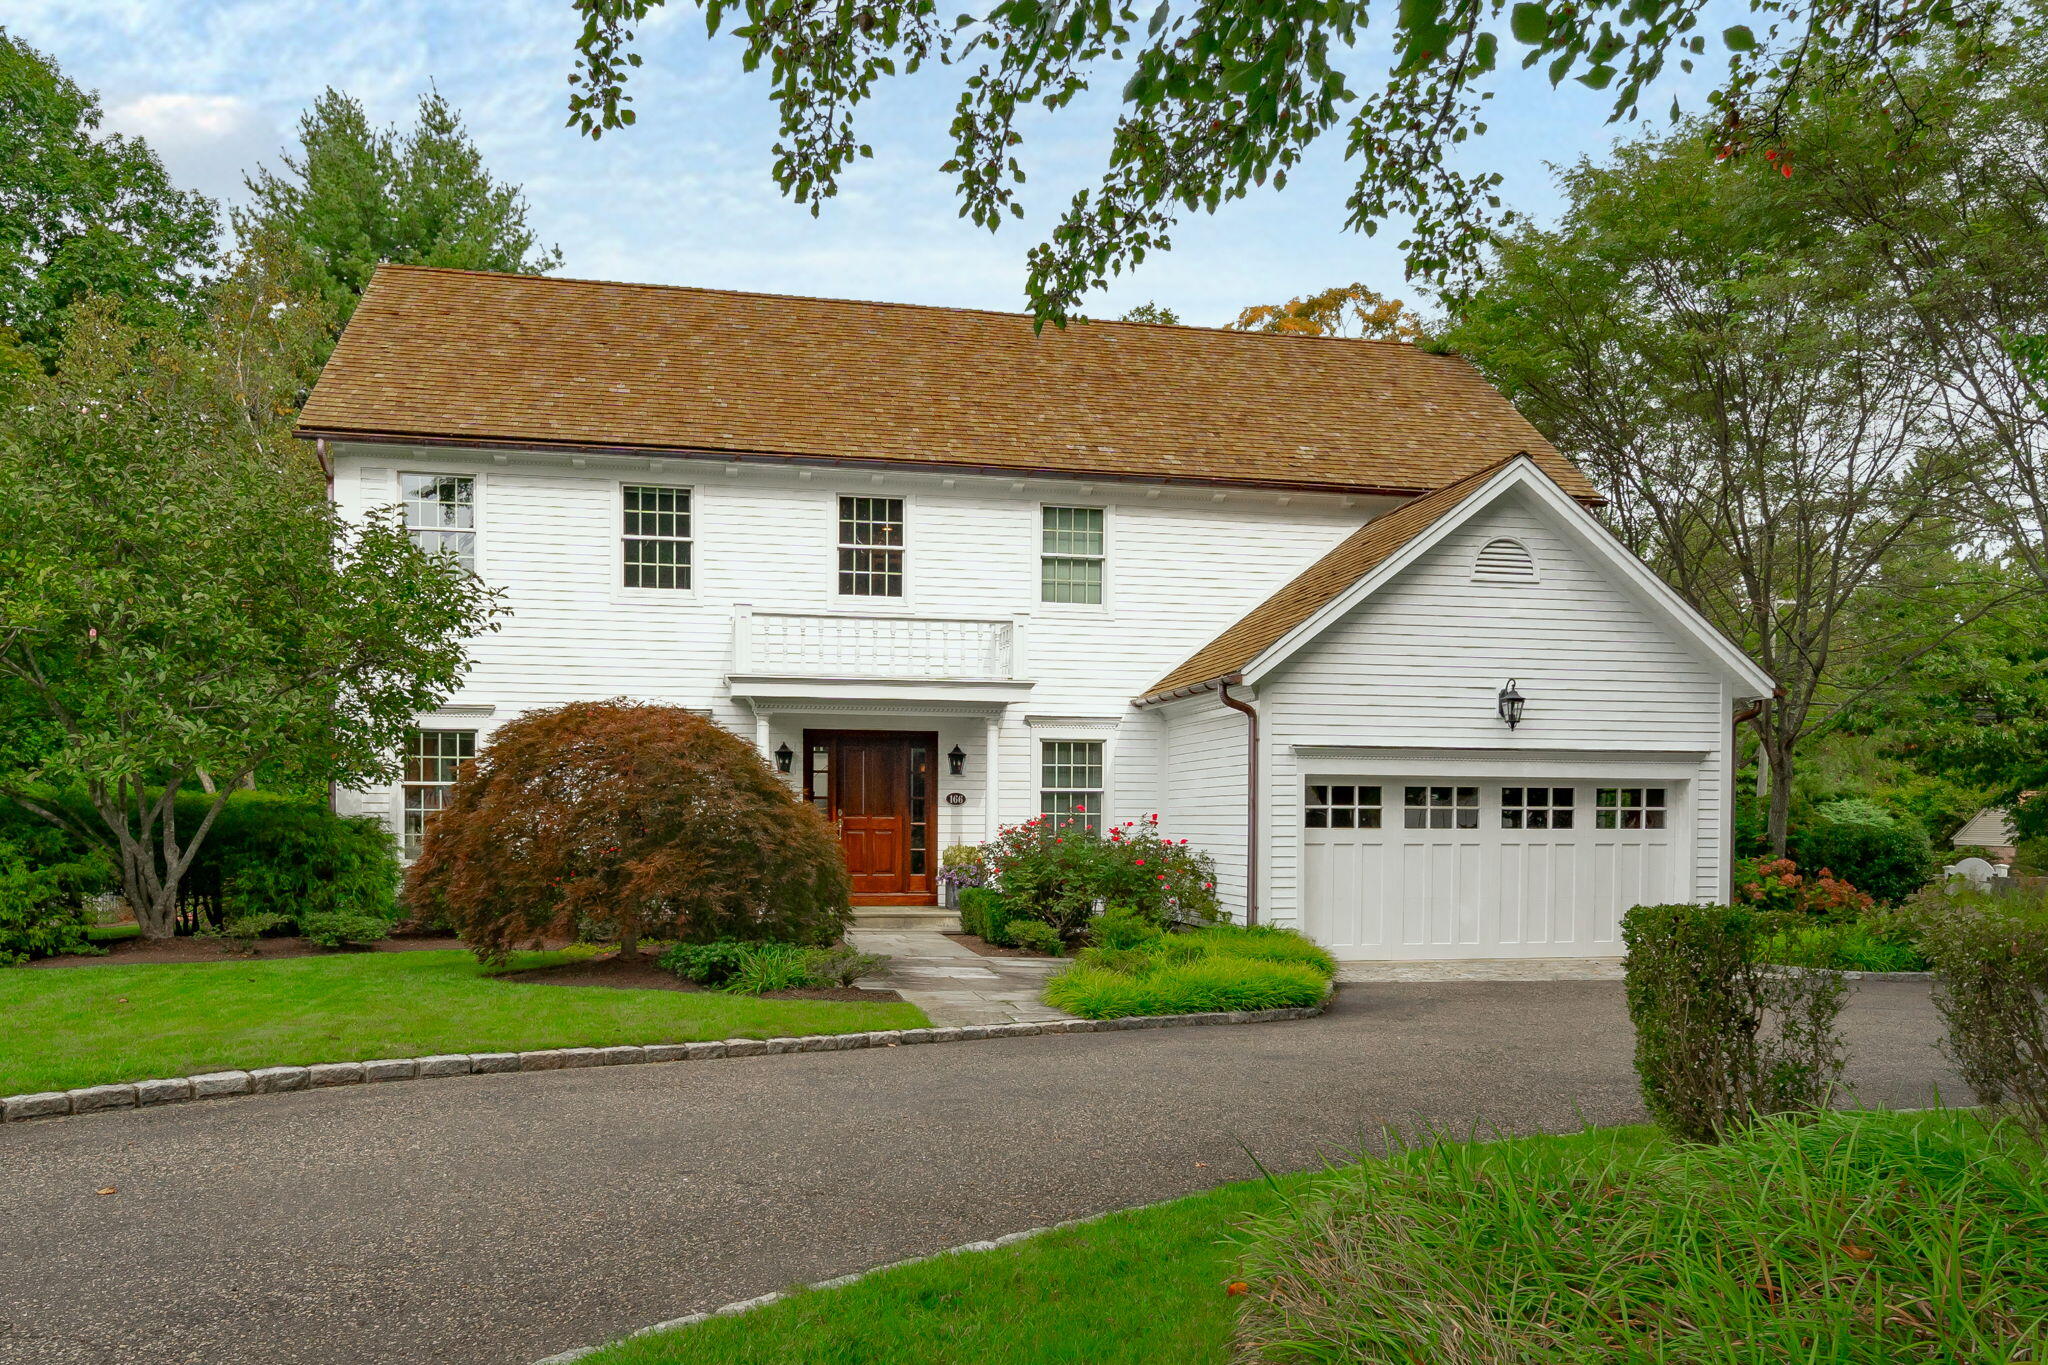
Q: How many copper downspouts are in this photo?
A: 3